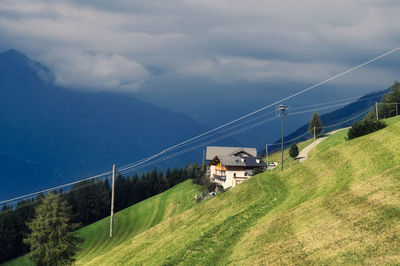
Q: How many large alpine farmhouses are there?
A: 1